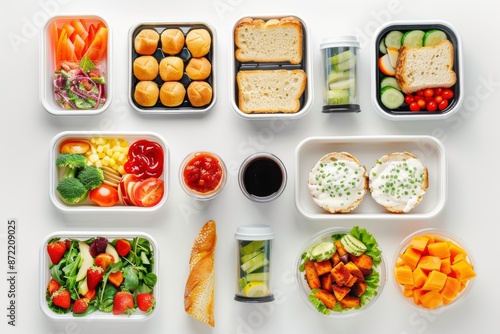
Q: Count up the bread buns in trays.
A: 9